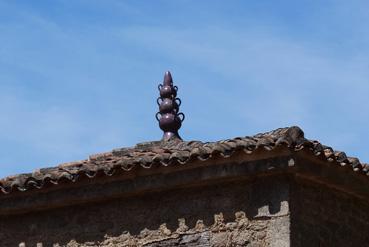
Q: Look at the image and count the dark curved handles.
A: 6